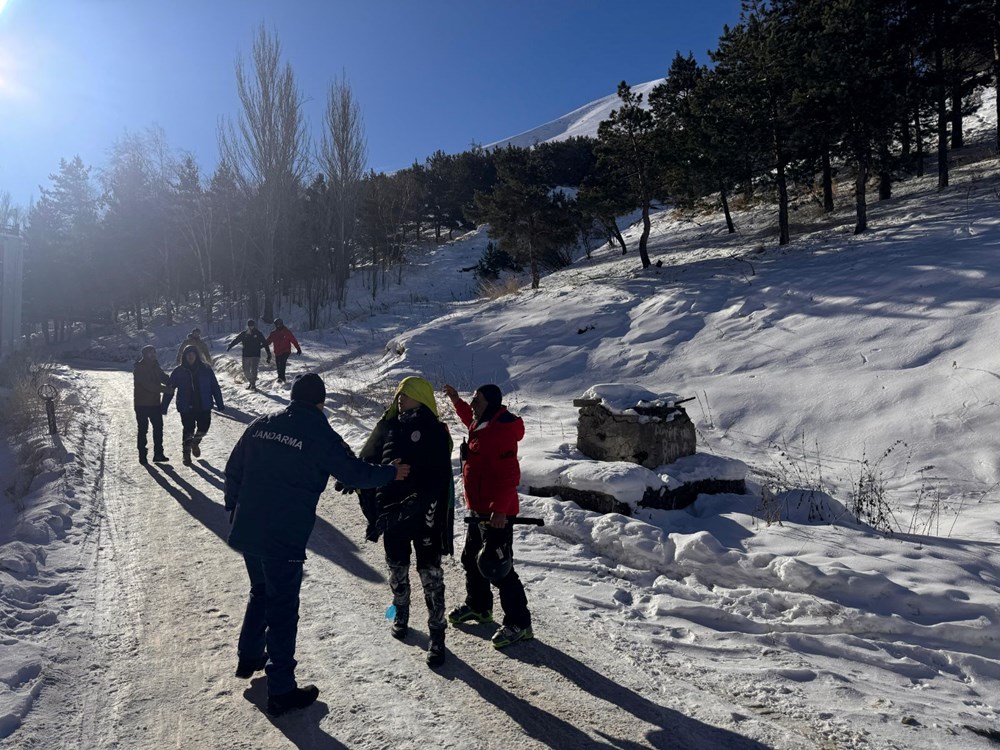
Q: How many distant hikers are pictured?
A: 5